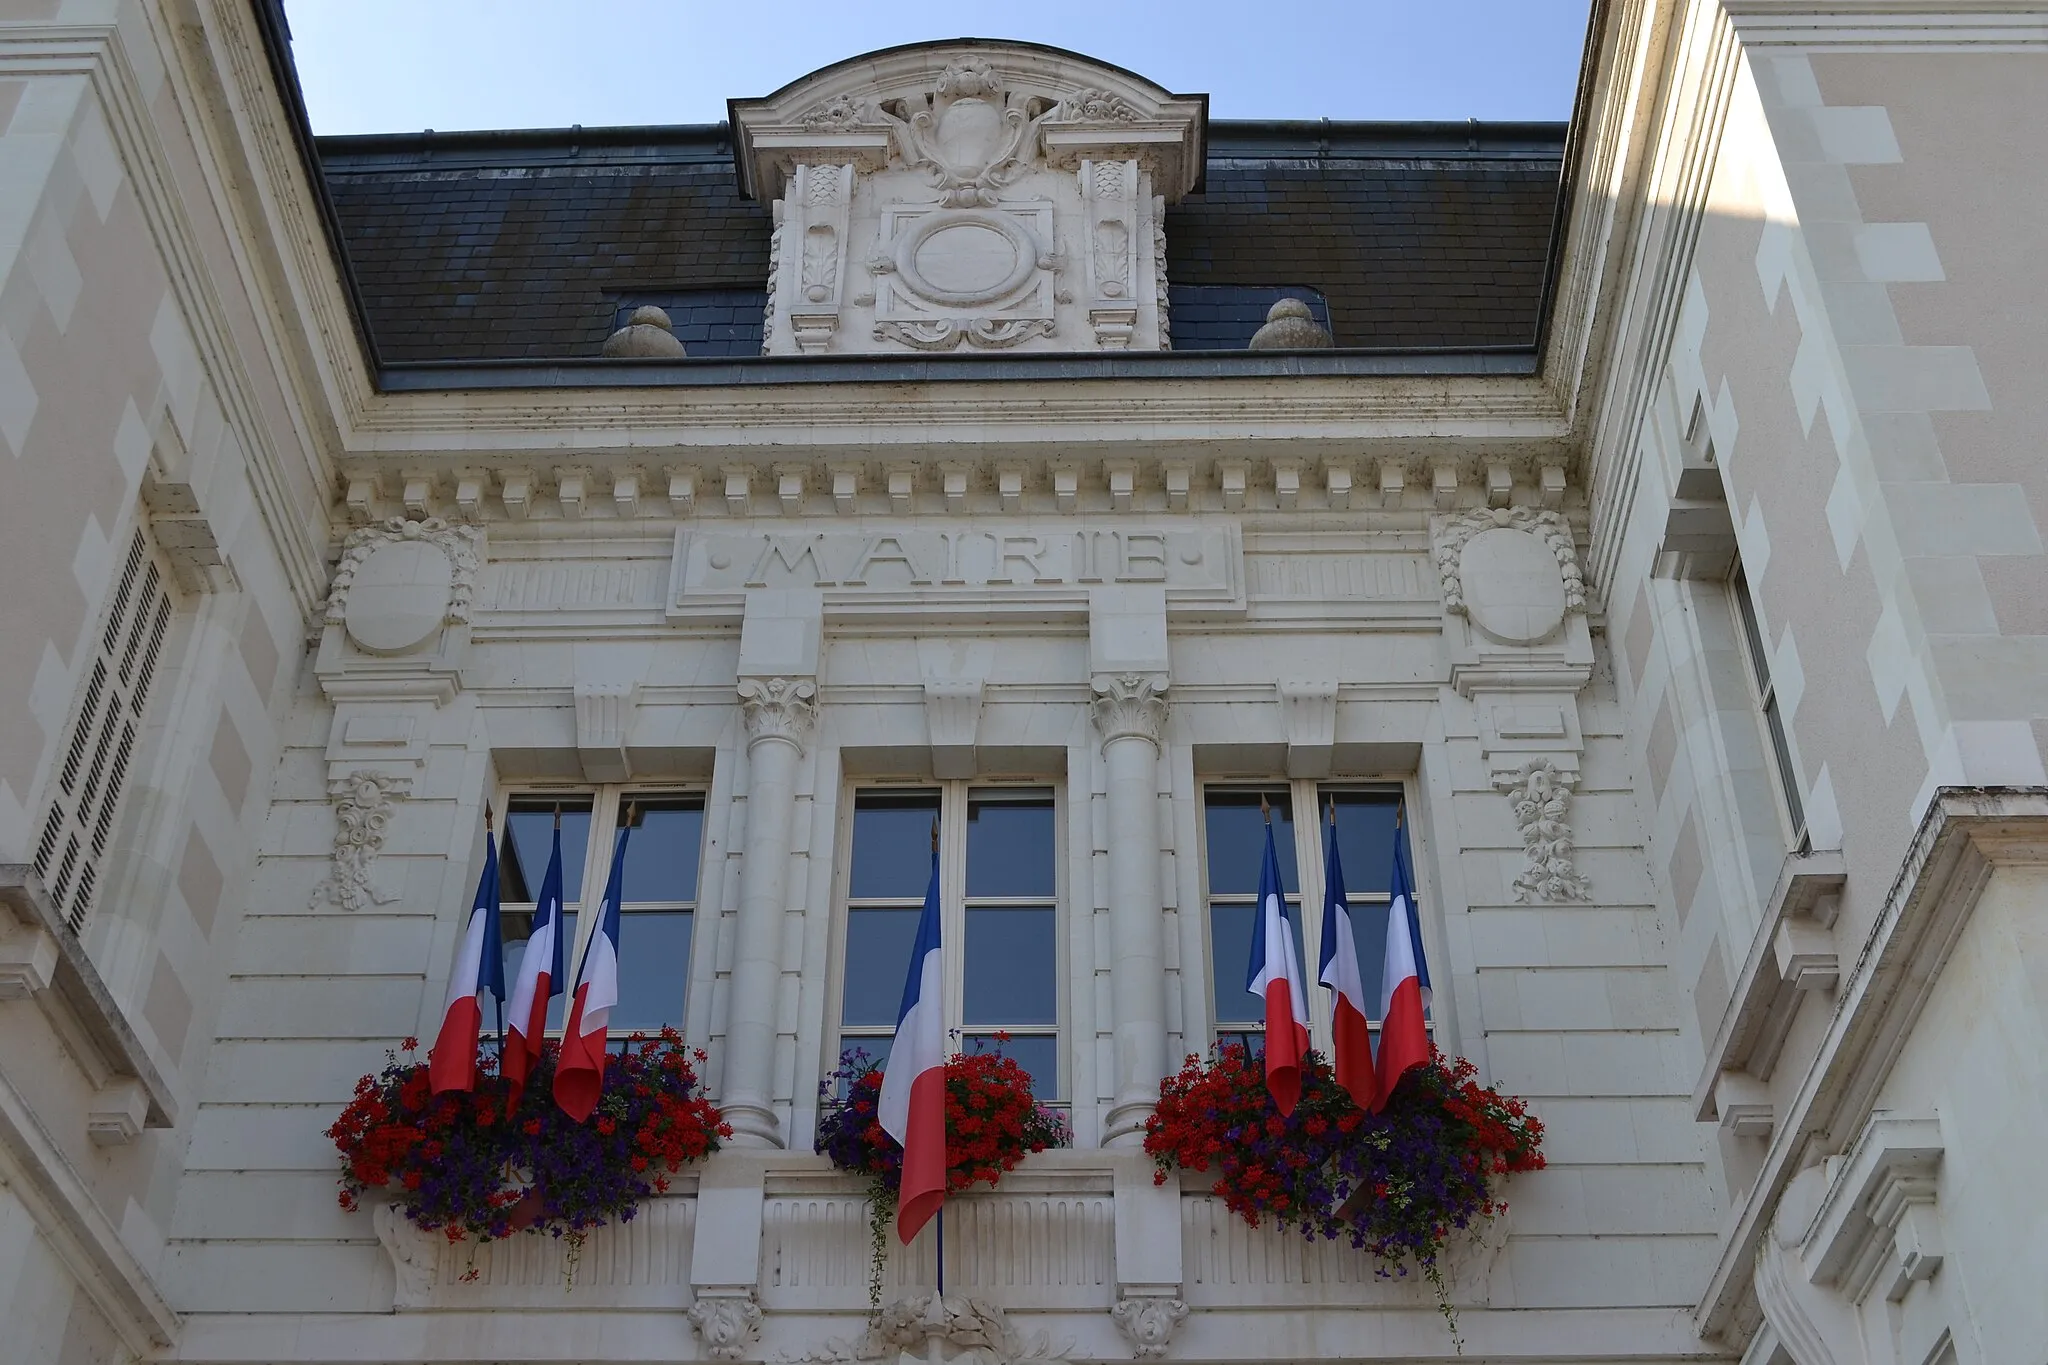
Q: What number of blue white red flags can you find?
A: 7